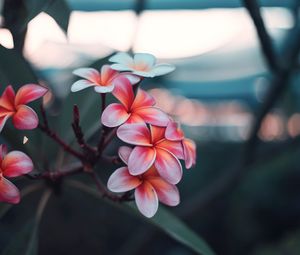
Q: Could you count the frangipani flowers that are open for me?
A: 8